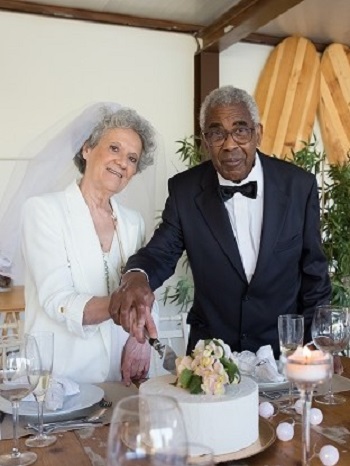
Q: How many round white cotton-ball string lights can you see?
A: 5